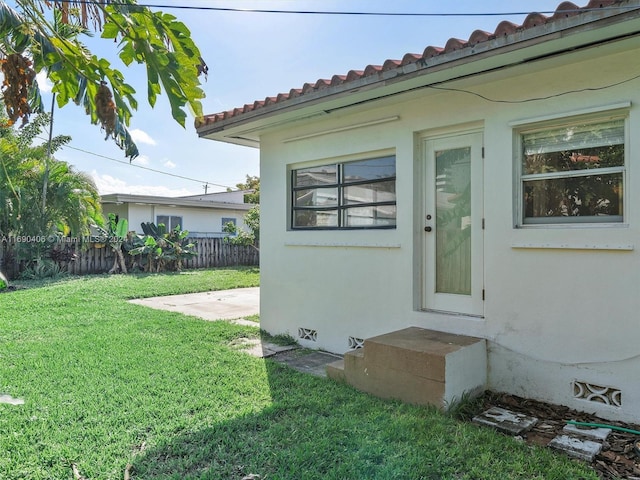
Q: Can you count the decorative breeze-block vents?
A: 3